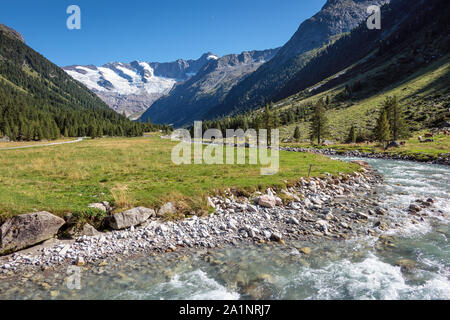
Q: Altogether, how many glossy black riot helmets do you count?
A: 0